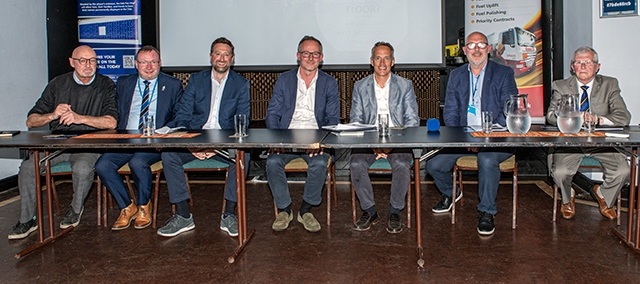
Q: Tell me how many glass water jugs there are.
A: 2